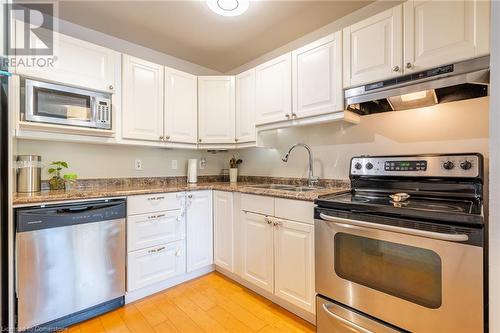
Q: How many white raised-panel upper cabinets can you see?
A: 9